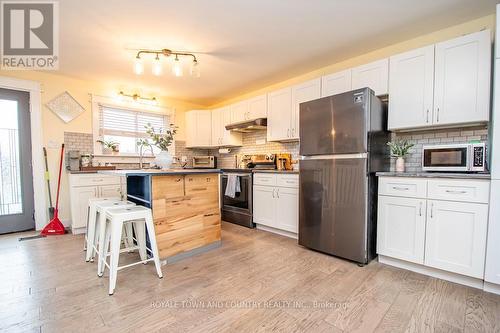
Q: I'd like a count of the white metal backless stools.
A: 3